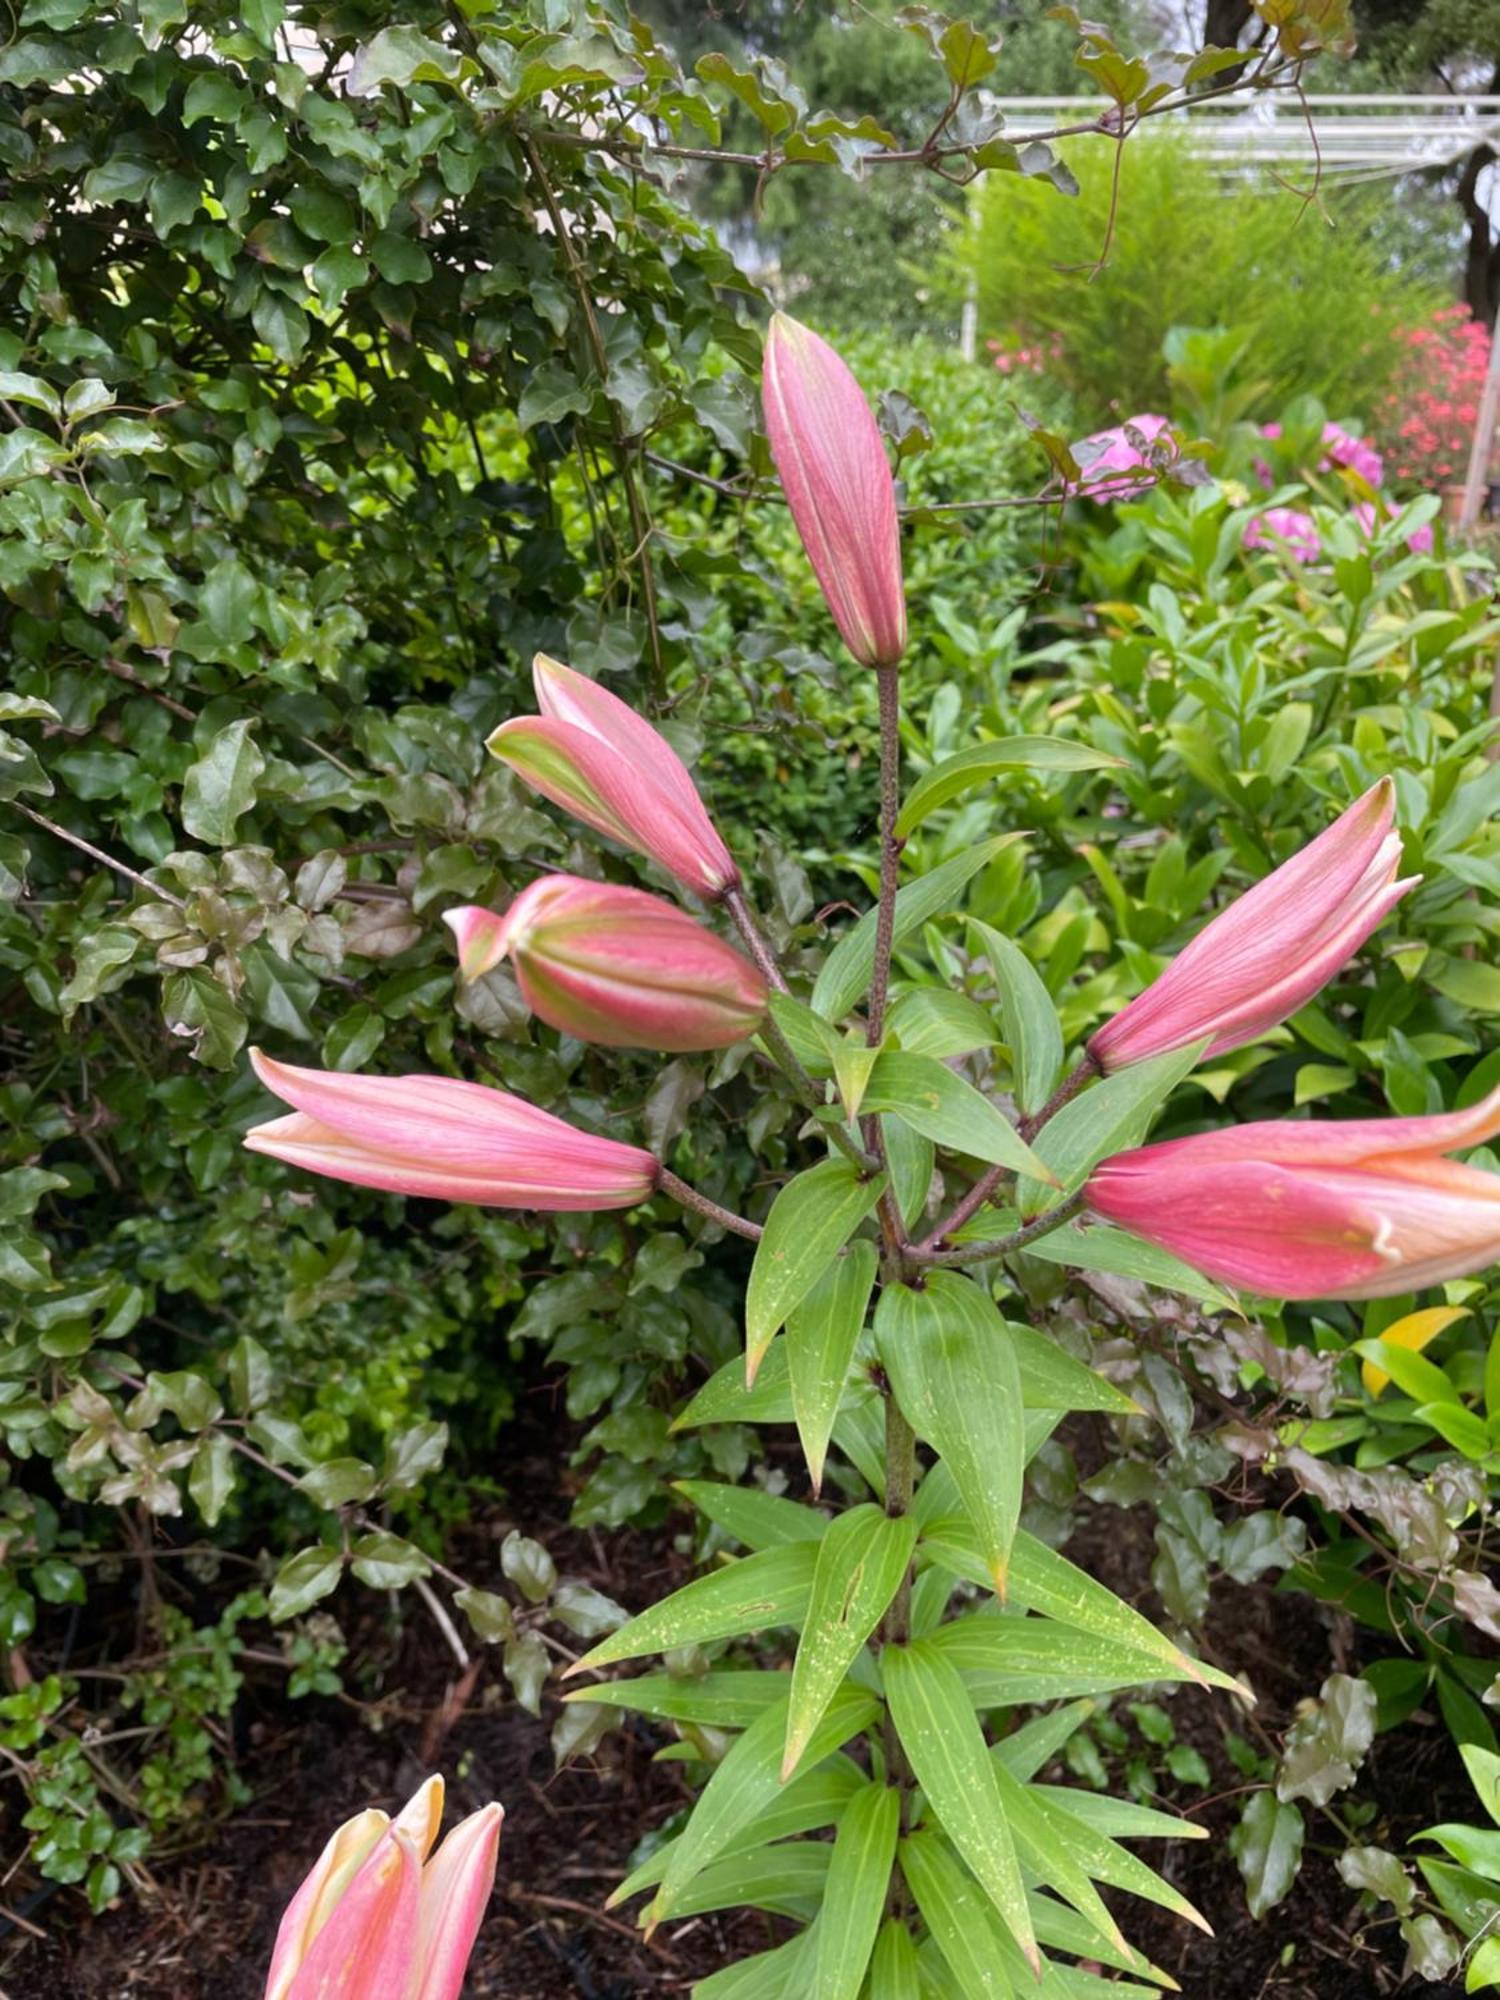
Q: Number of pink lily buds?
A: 7